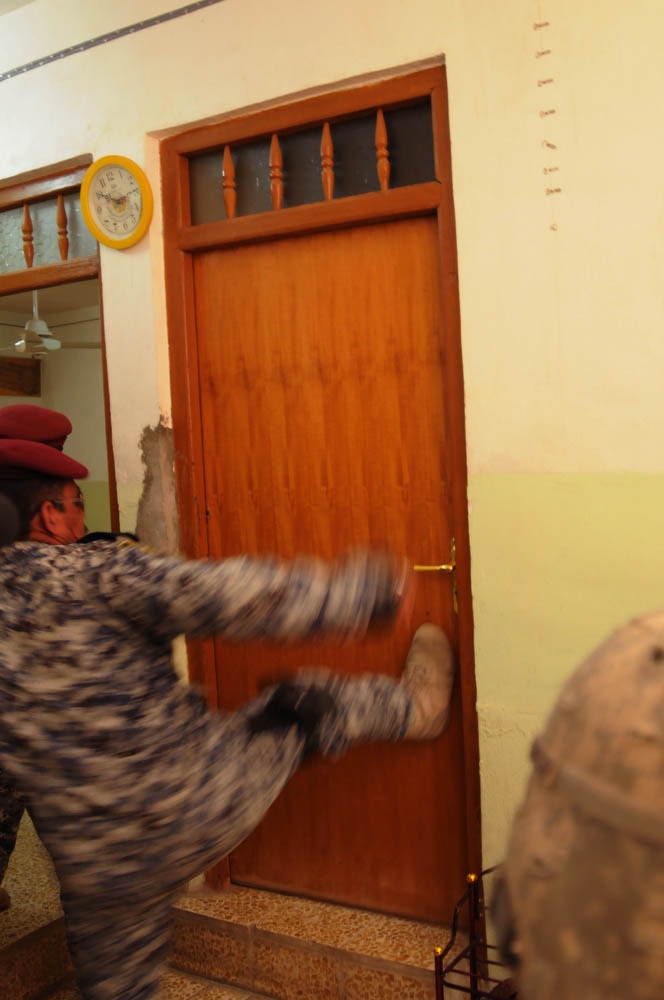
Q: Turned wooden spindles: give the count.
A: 6